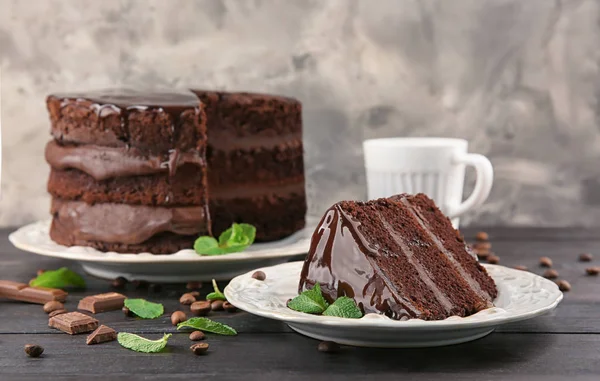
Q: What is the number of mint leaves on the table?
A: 5